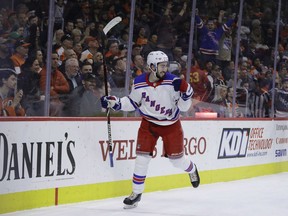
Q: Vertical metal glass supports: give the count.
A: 5